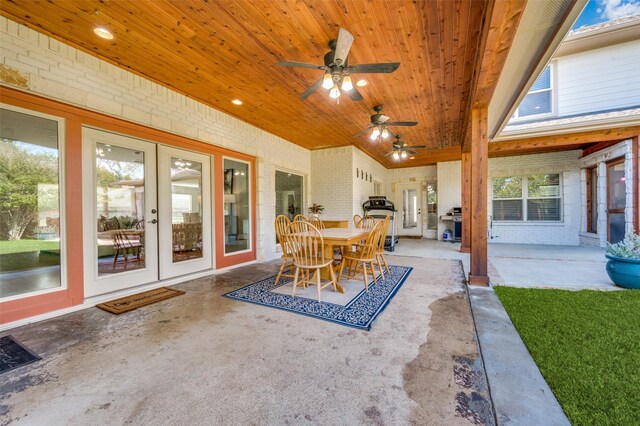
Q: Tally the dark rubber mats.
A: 1